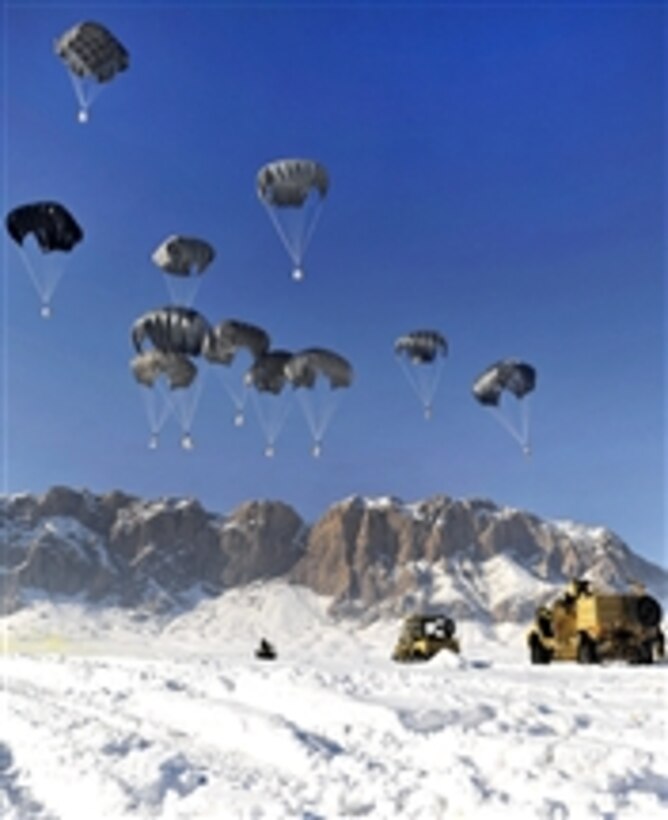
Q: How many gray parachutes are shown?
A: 10